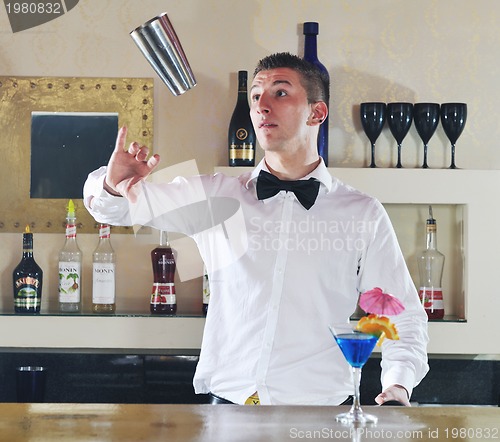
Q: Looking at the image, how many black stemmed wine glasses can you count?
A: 4